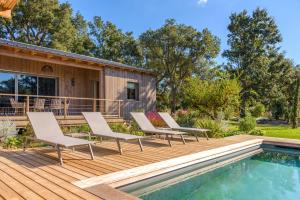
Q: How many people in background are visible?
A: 0